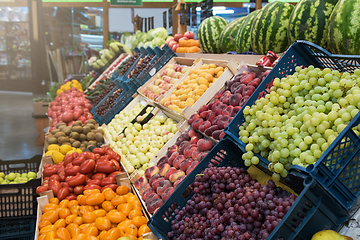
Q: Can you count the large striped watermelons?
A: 6